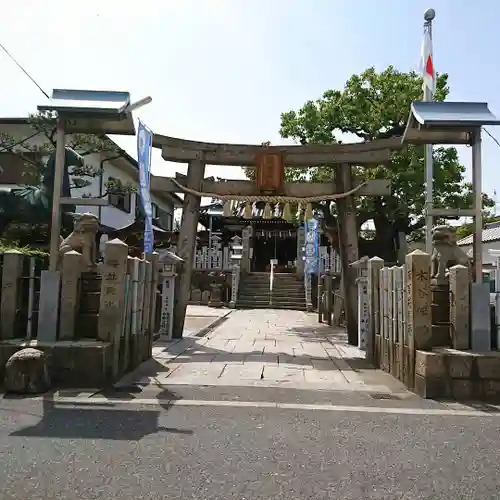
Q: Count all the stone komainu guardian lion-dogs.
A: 2